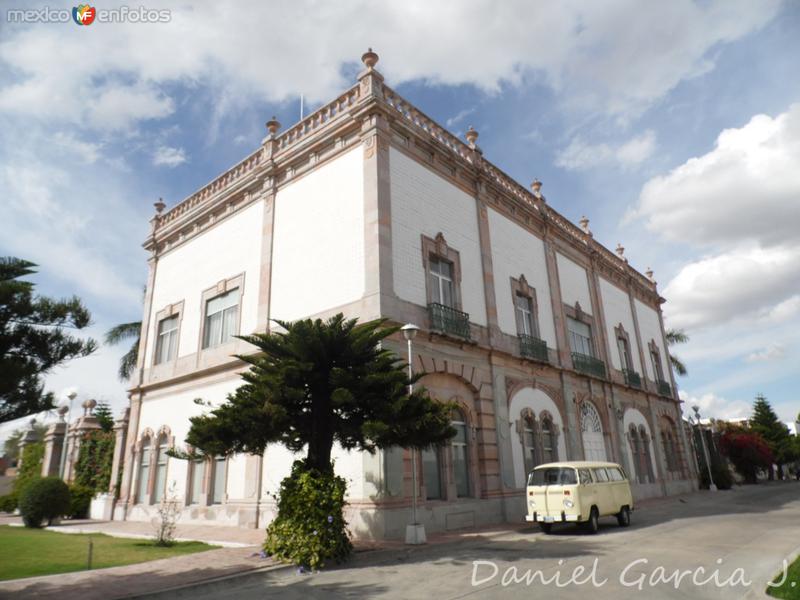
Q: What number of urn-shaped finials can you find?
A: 8